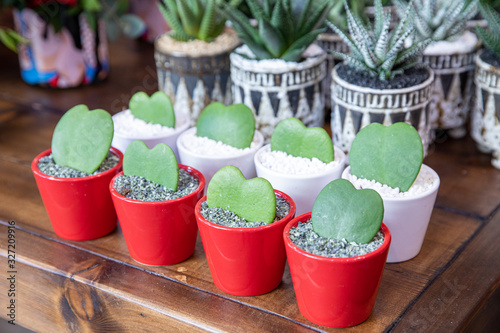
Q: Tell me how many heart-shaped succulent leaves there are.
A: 8